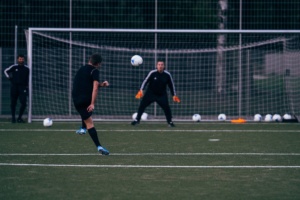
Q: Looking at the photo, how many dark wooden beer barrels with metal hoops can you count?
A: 0